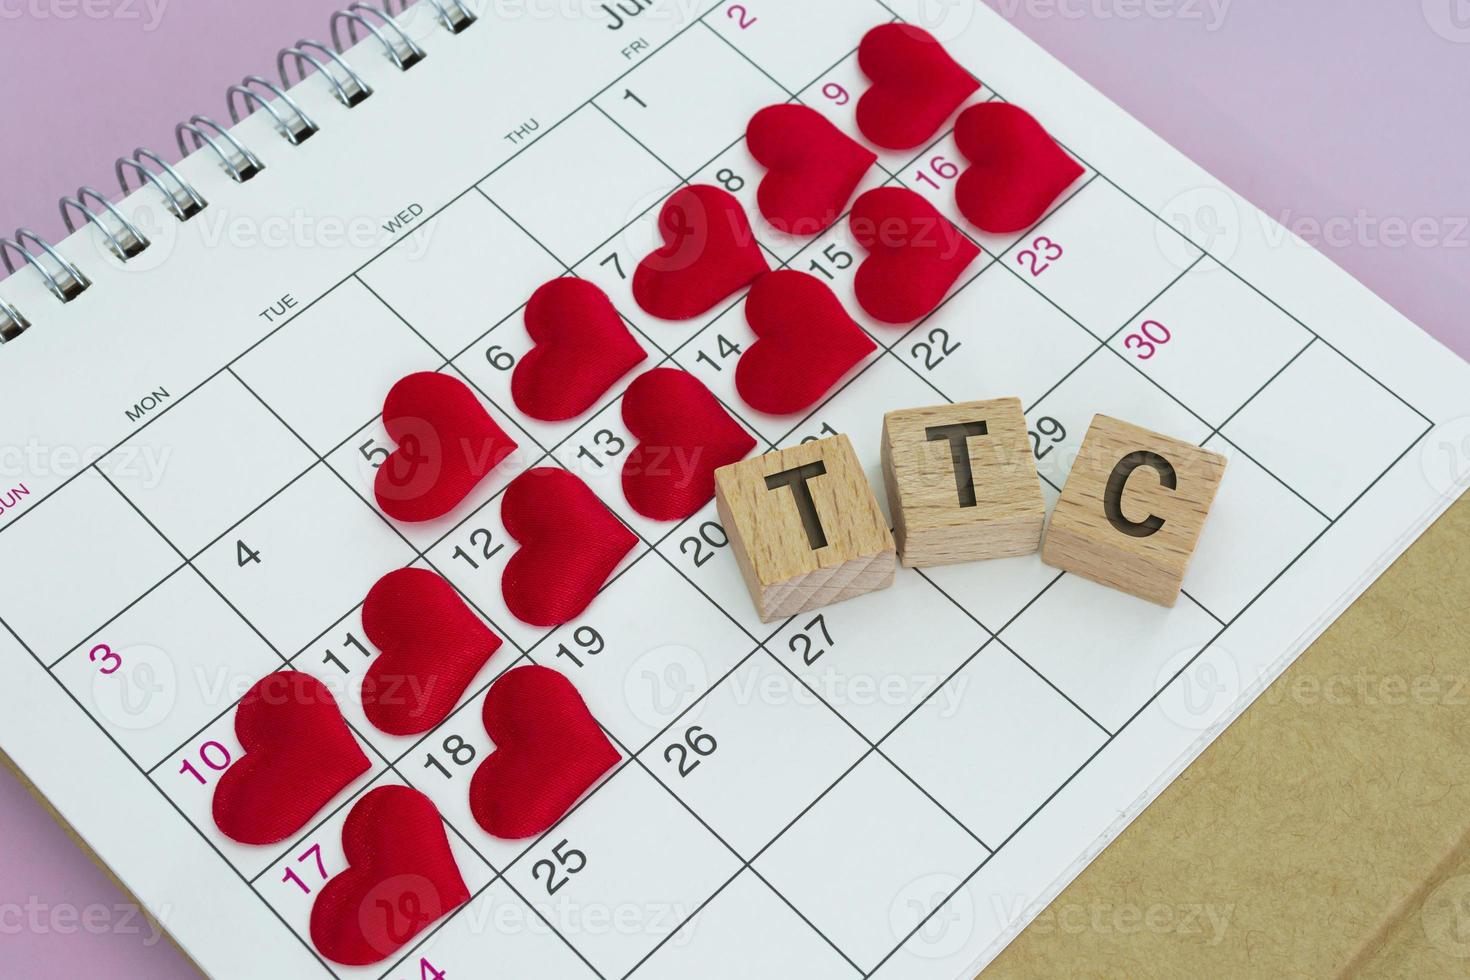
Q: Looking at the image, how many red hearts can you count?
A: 14